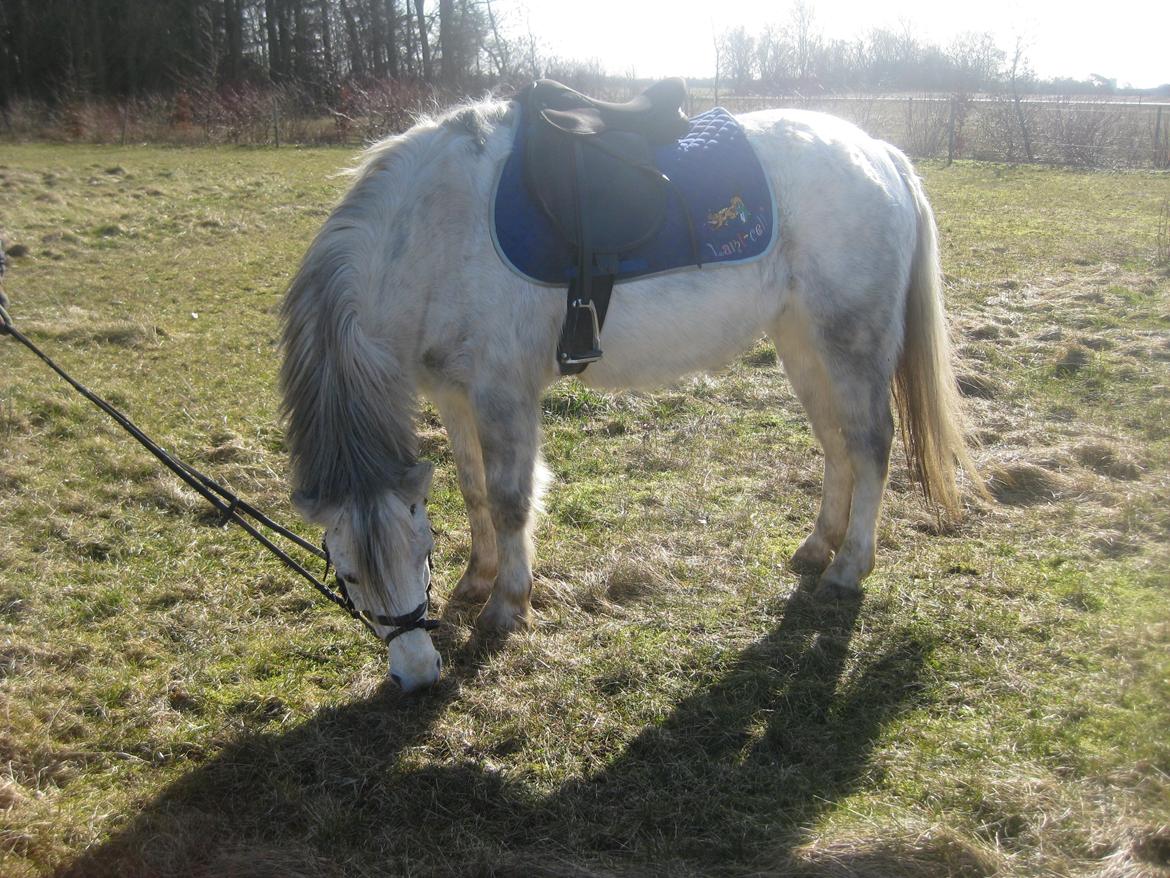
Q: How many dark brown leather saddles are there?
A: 1